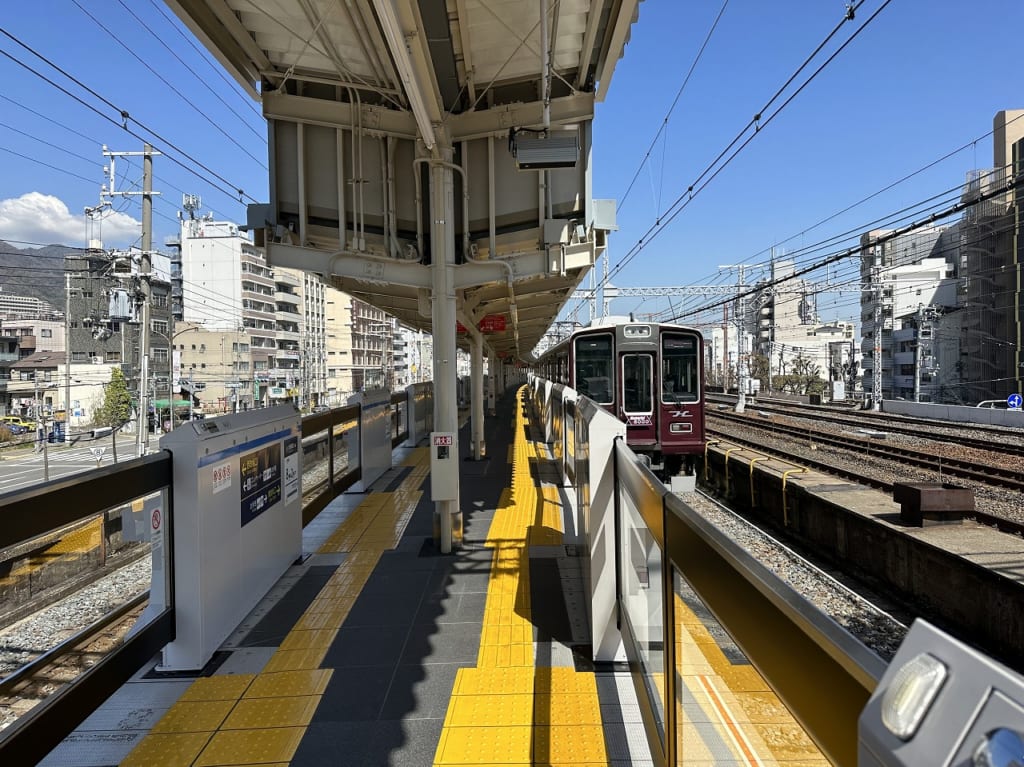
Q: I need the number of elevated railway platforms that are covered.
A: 1